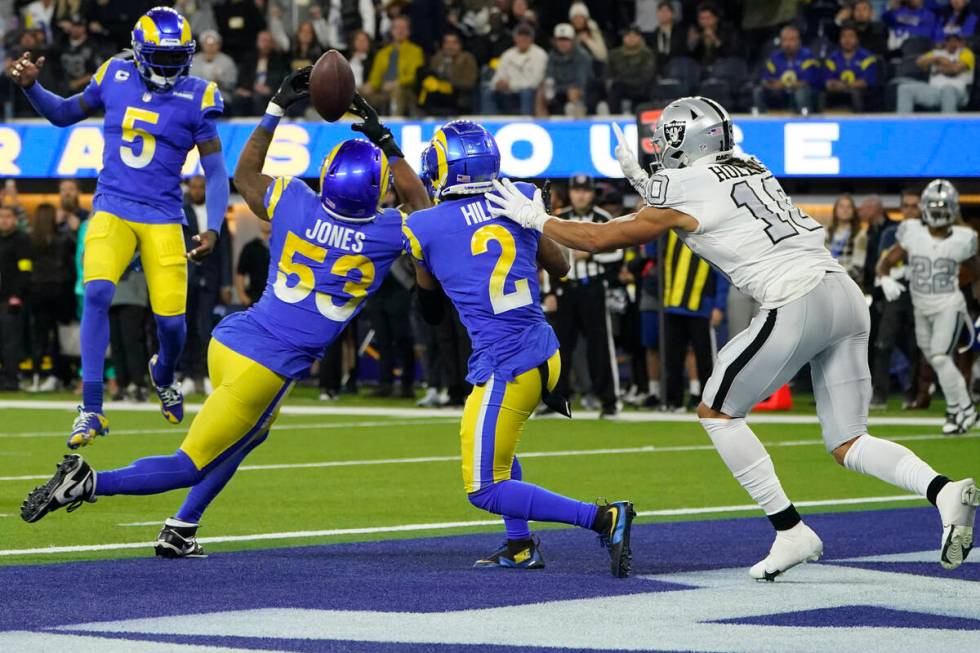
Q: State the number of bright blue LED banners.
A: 1